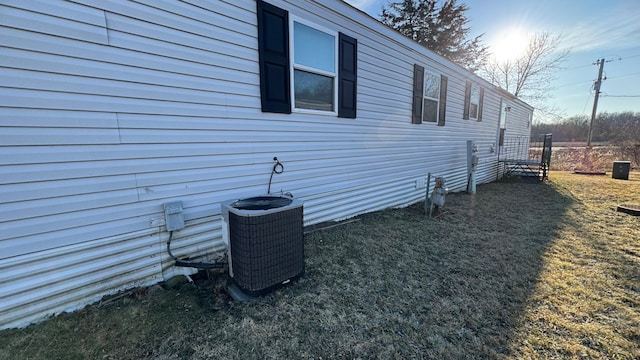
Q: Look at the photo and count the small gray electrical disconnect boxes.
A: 1